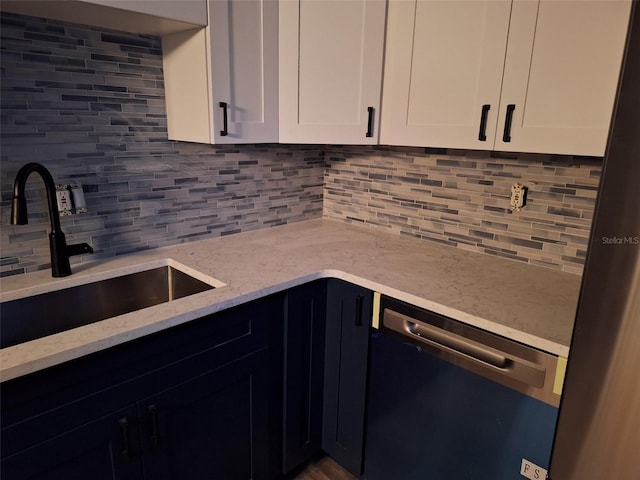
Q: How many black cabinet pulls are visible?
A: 7